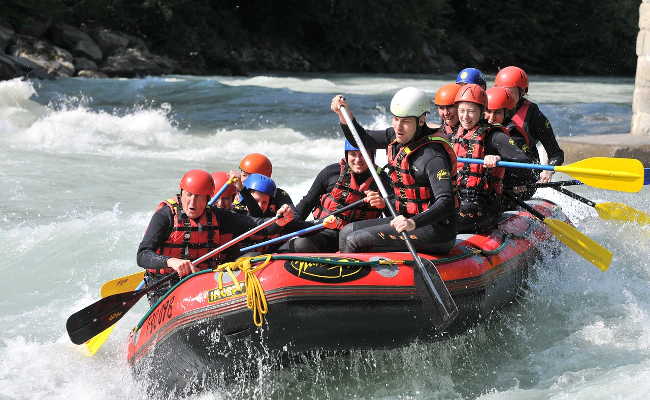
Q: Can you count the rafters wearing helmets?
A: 11